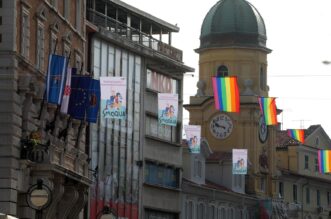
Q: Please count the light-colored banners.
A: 4